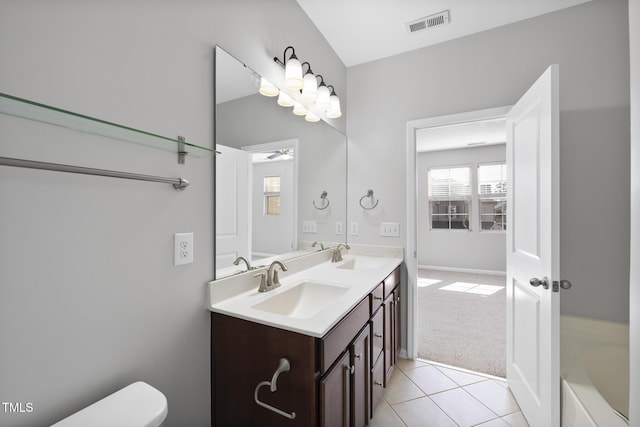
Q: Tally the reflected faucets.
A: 2